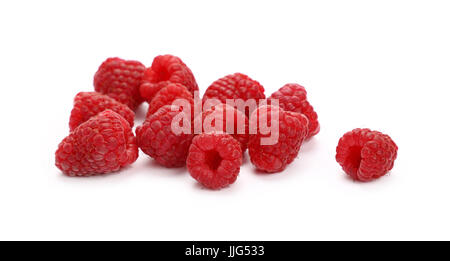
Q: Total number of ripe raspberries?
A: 12